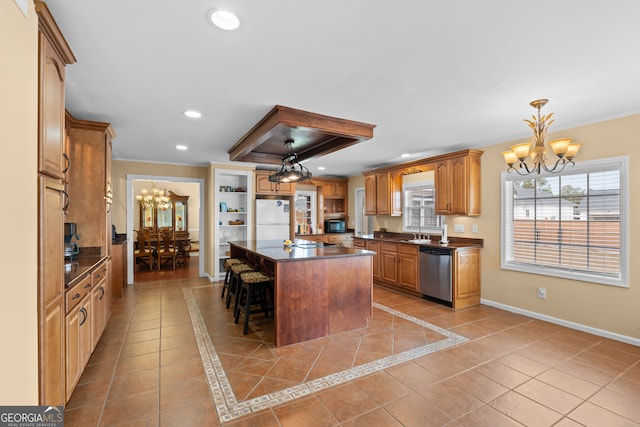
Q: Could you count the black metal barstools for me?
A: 3